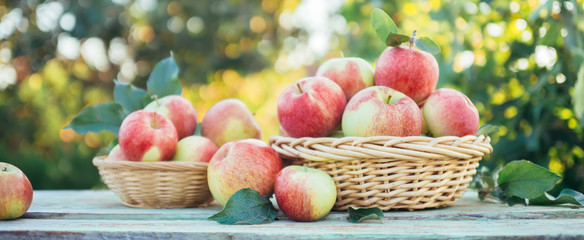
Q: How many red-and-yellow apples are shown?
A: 13